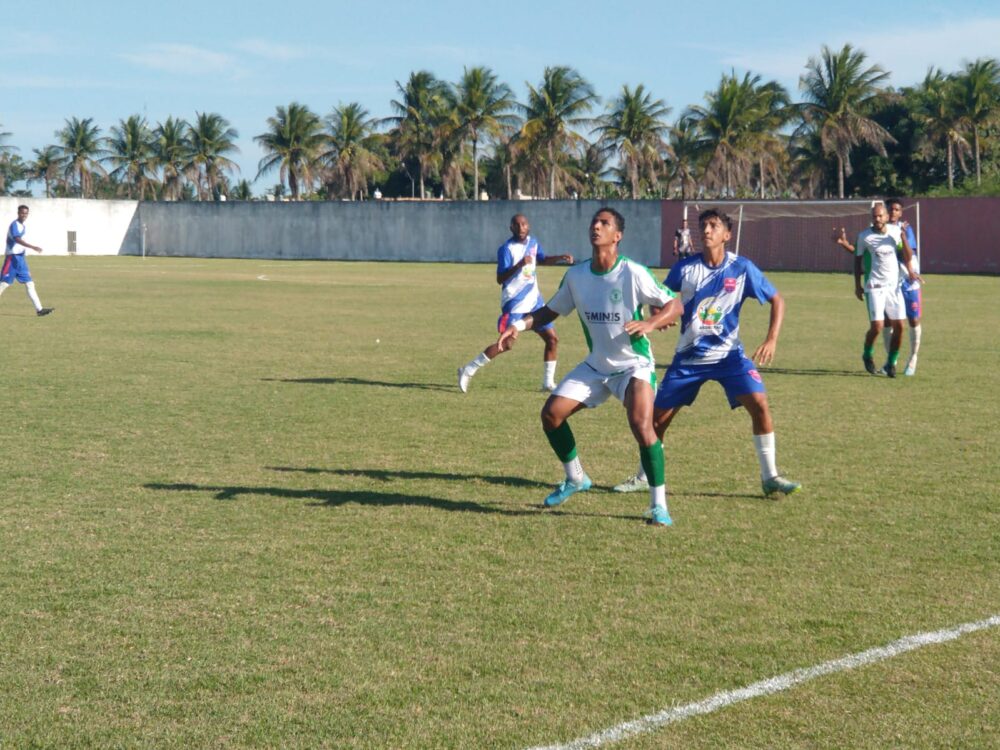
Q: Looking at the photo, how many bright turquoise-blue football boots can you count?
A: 2